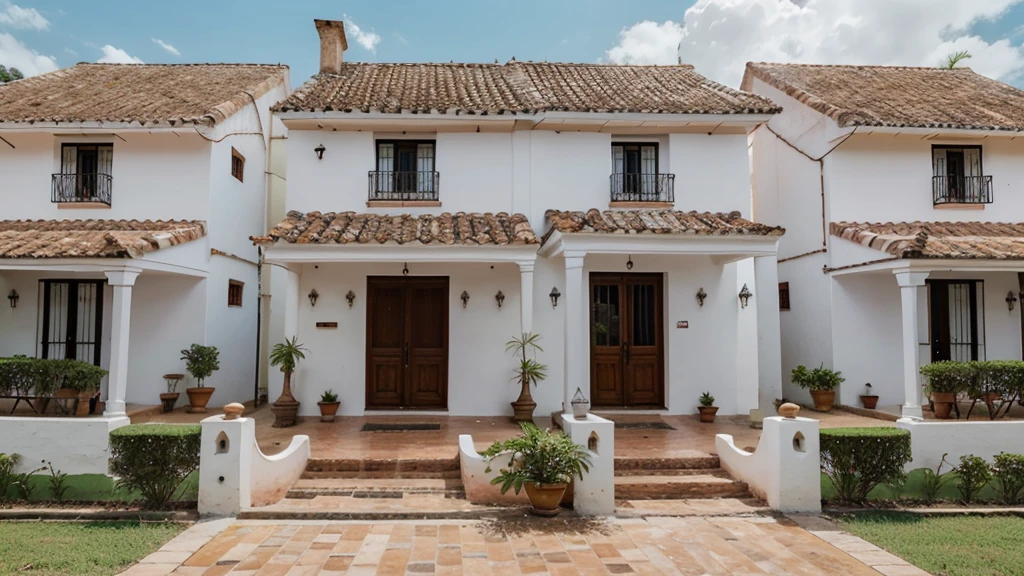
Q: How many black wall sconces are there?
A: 10